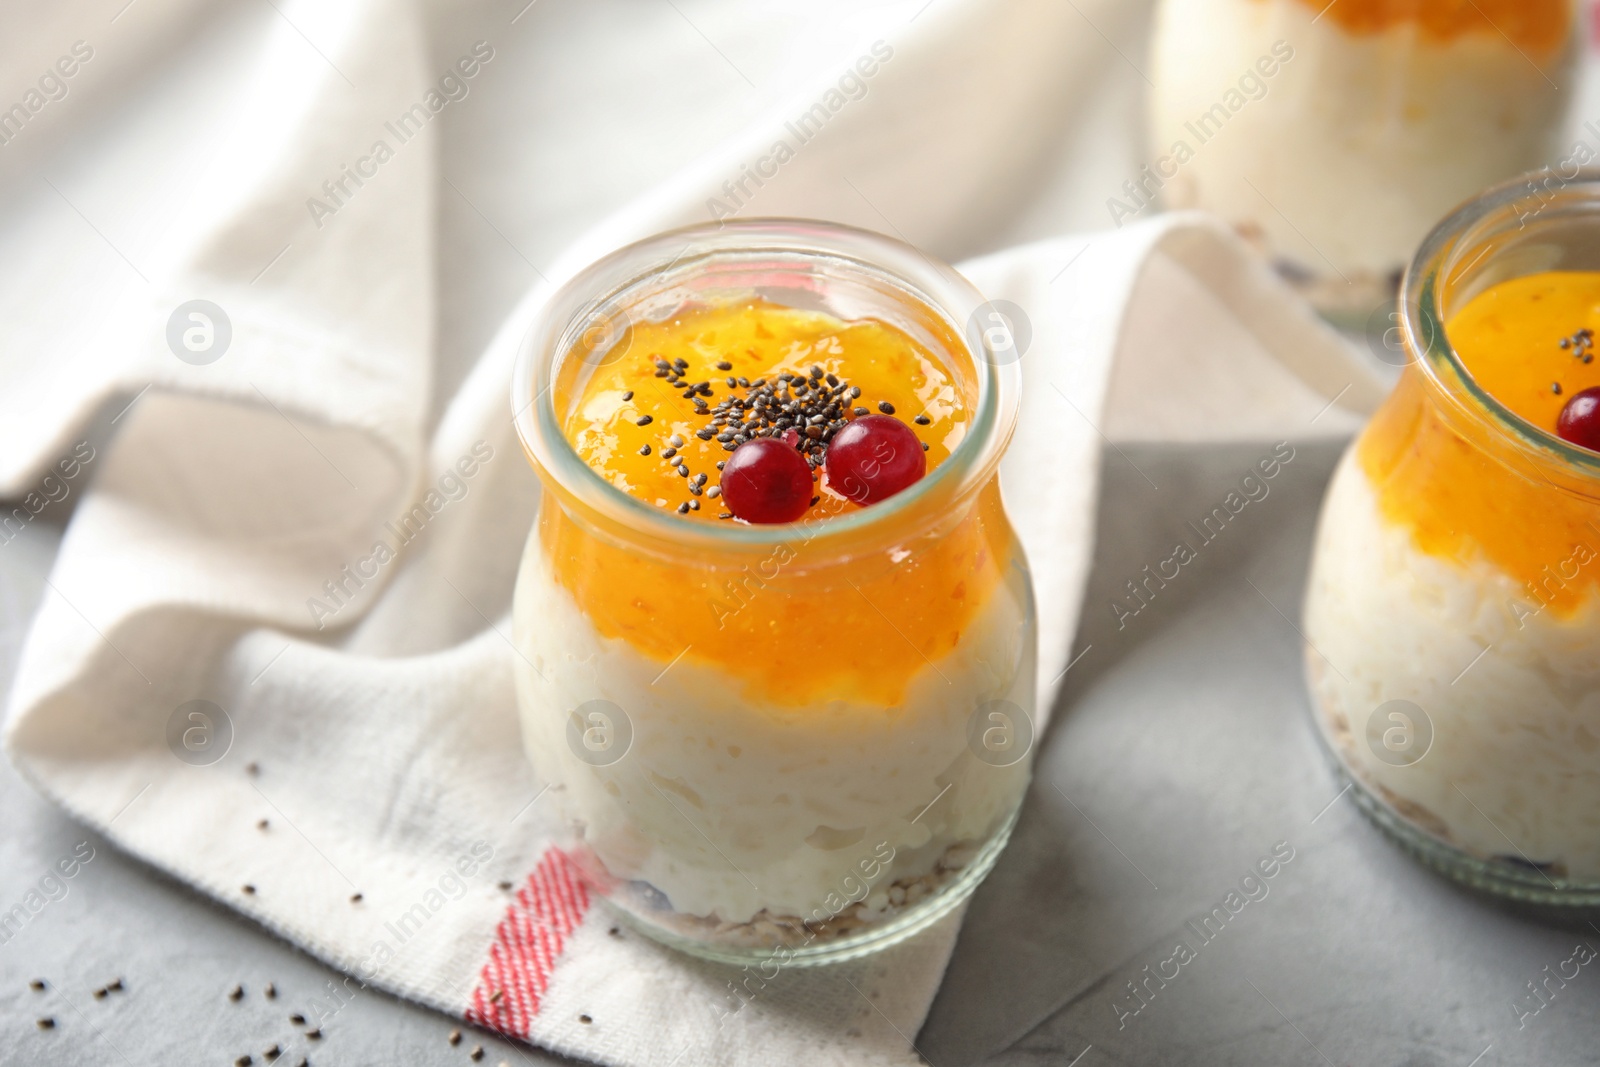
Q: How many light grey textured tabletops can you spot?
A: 1